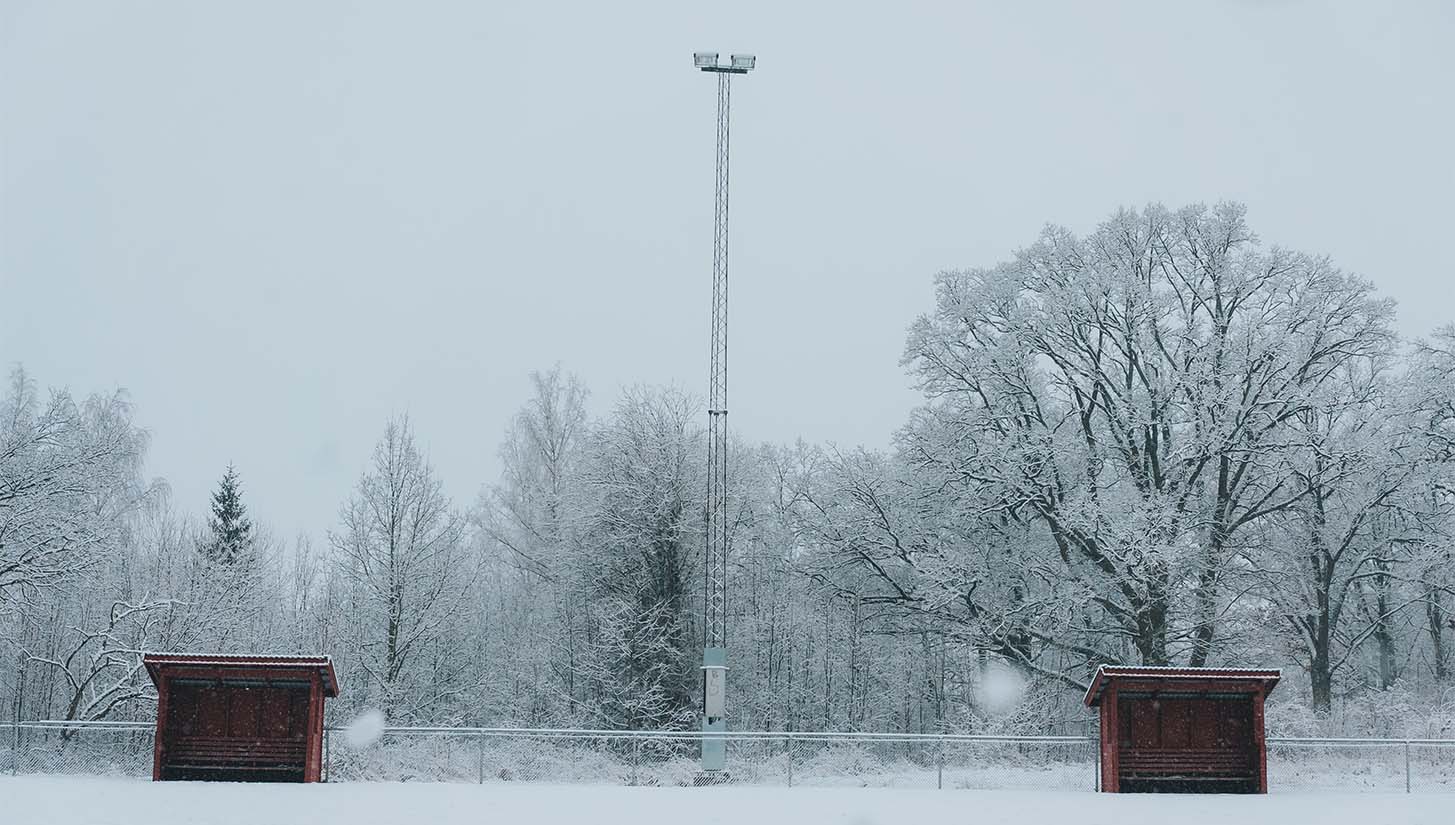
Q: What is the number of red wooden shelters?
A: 2